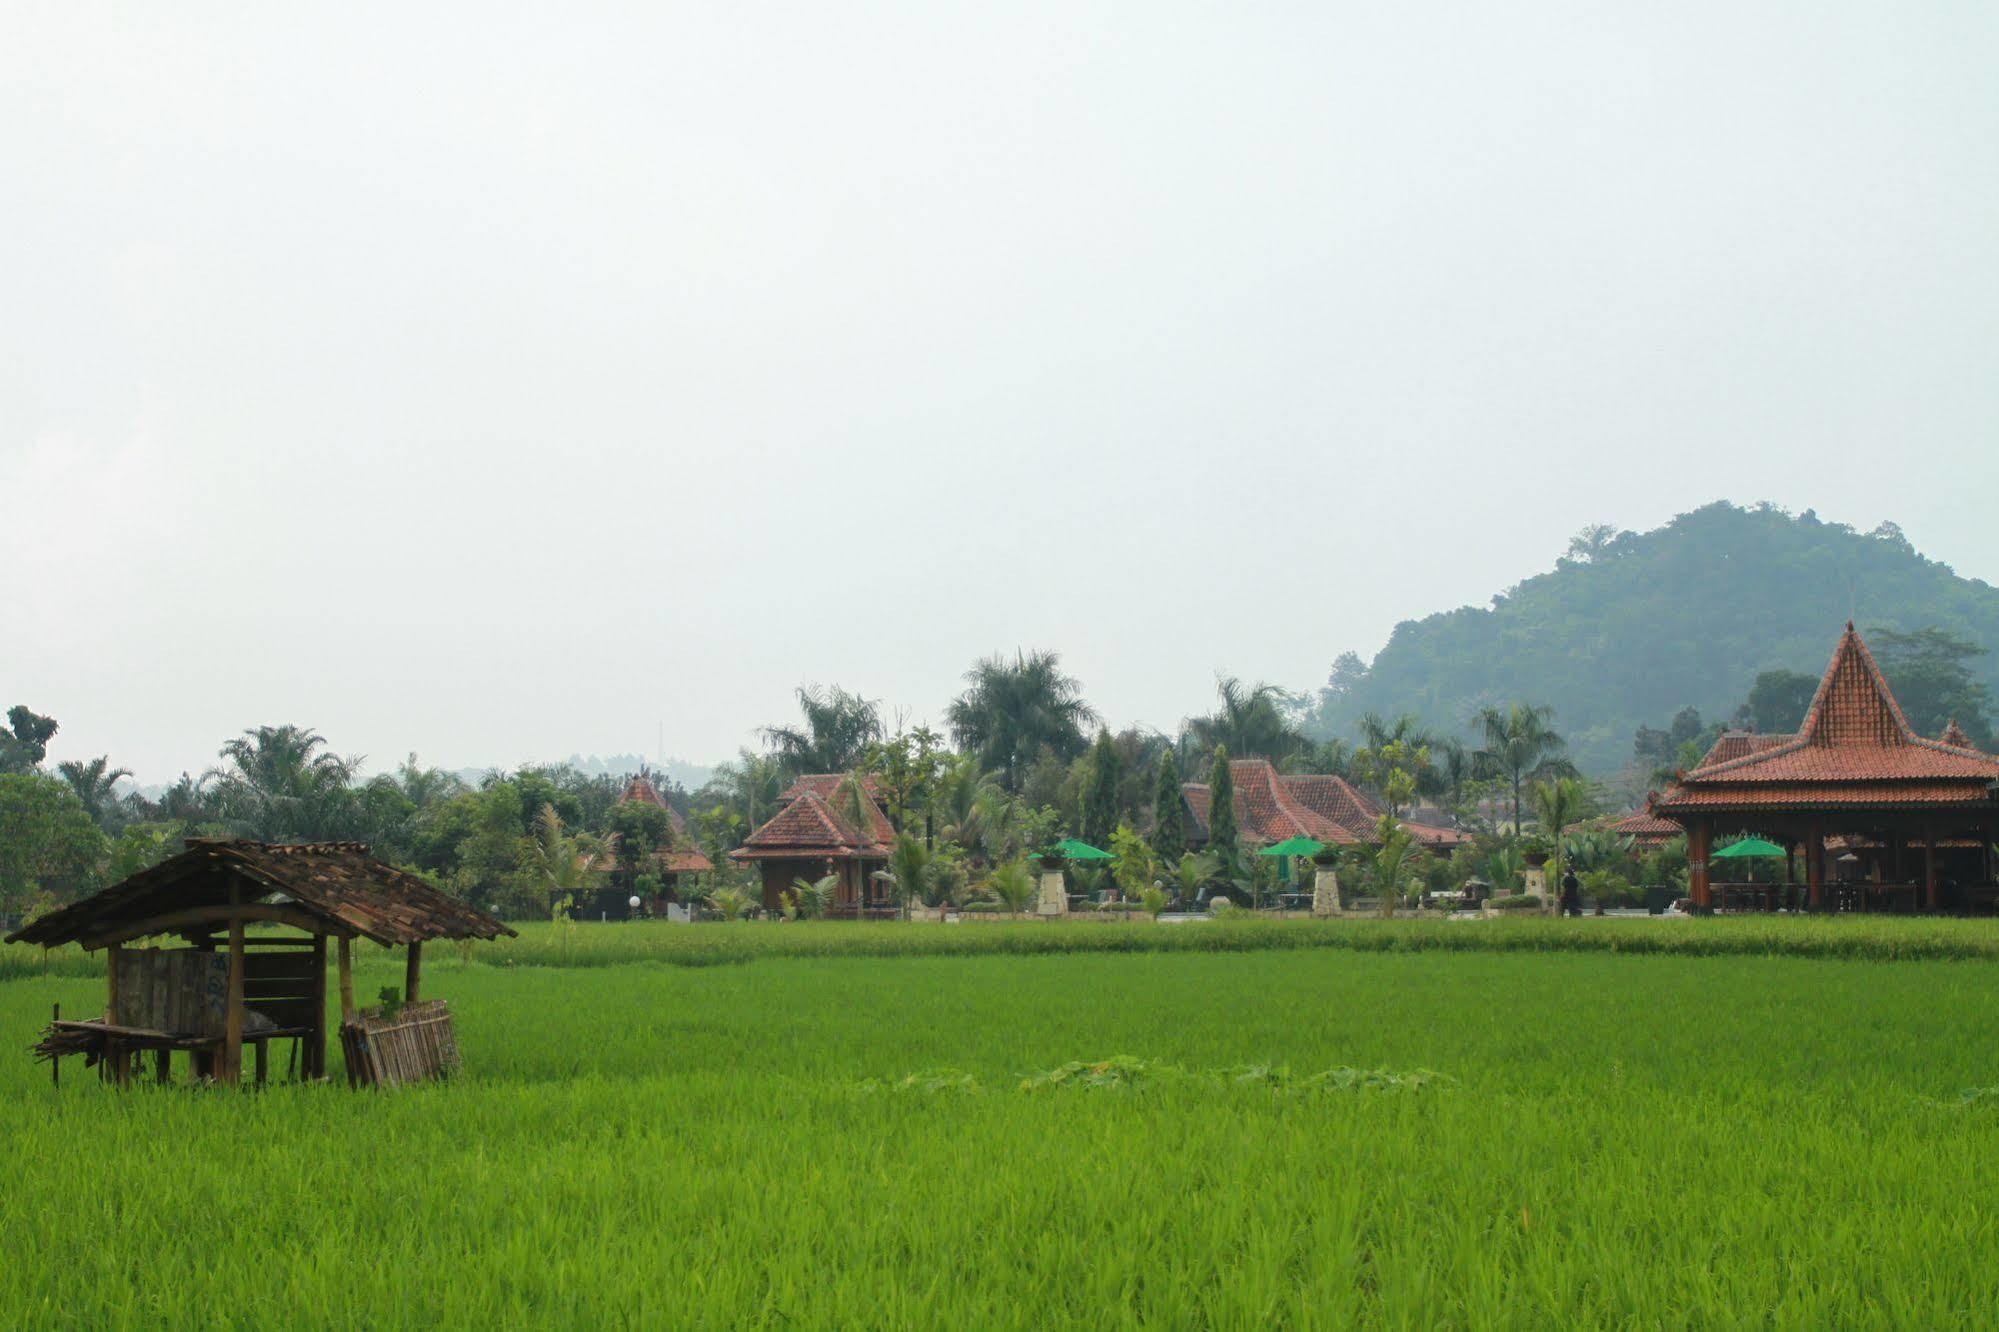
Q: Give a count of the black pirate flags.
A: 0